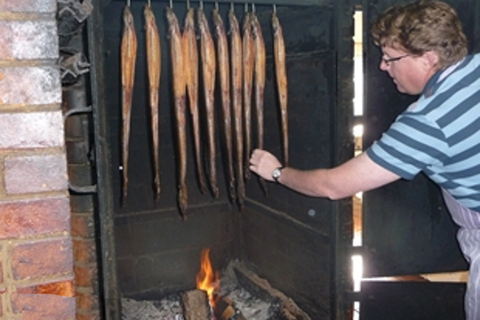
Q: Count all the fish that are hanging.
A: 10